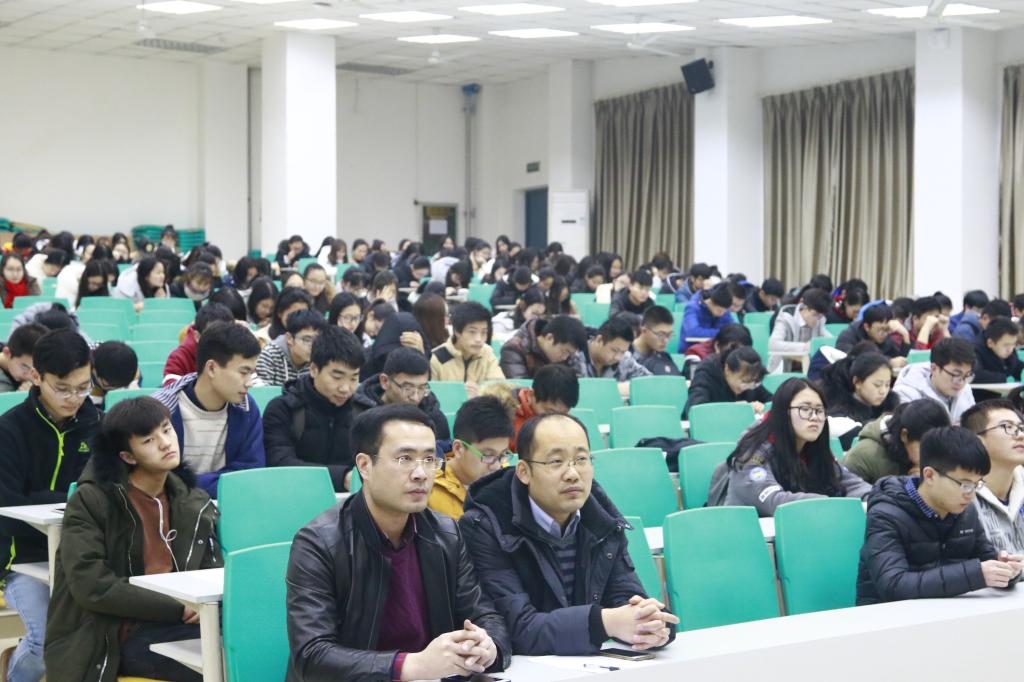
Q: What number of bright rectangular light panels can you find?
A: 11